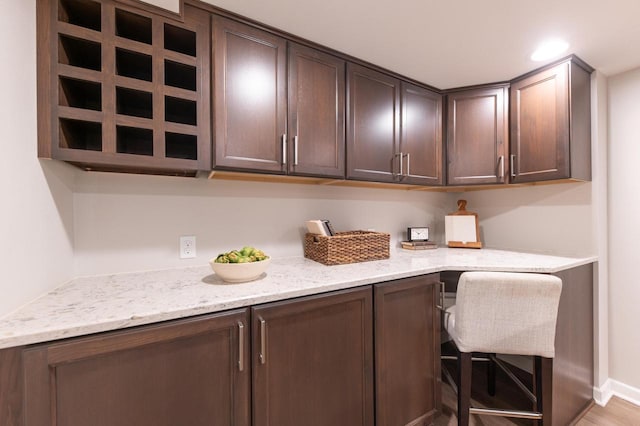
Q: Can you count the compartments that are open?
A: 12